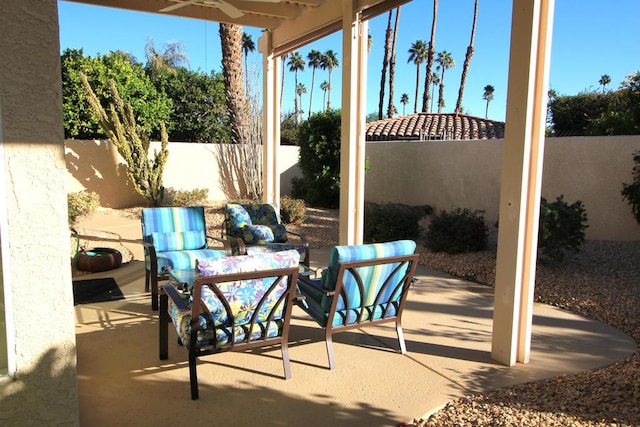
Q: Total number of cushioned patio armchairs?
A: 4